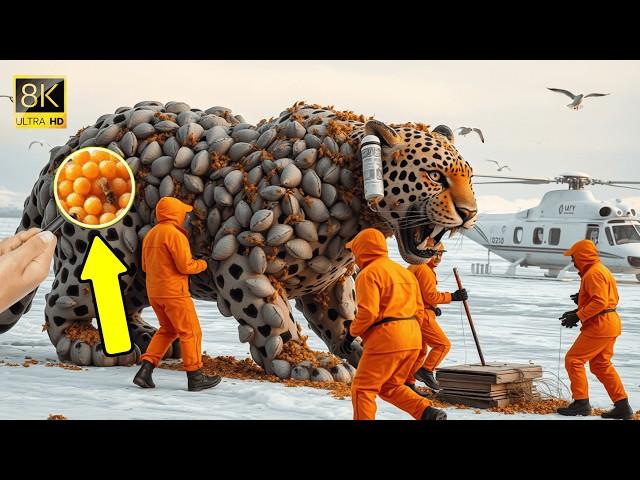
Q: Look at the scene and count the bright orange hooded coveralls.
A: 4